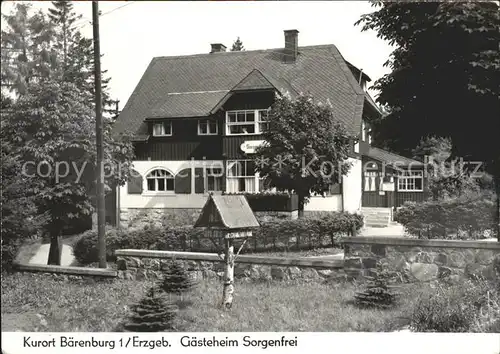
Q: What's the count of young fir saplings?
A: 3